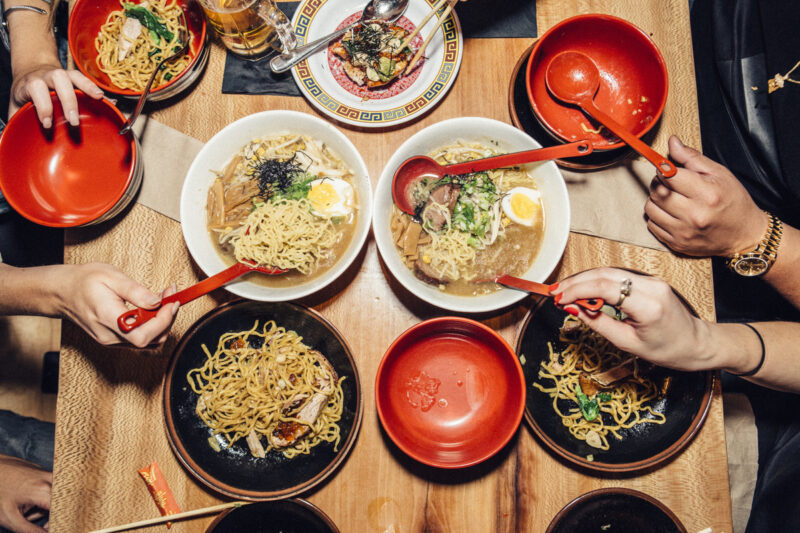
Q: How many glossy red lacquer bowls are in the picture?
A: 4